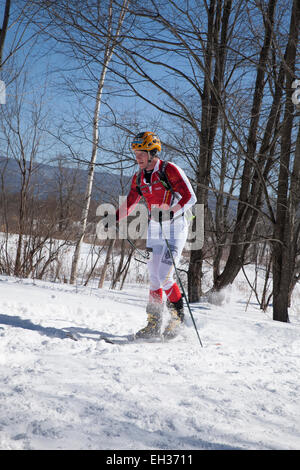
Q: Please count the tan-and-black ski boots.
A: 2